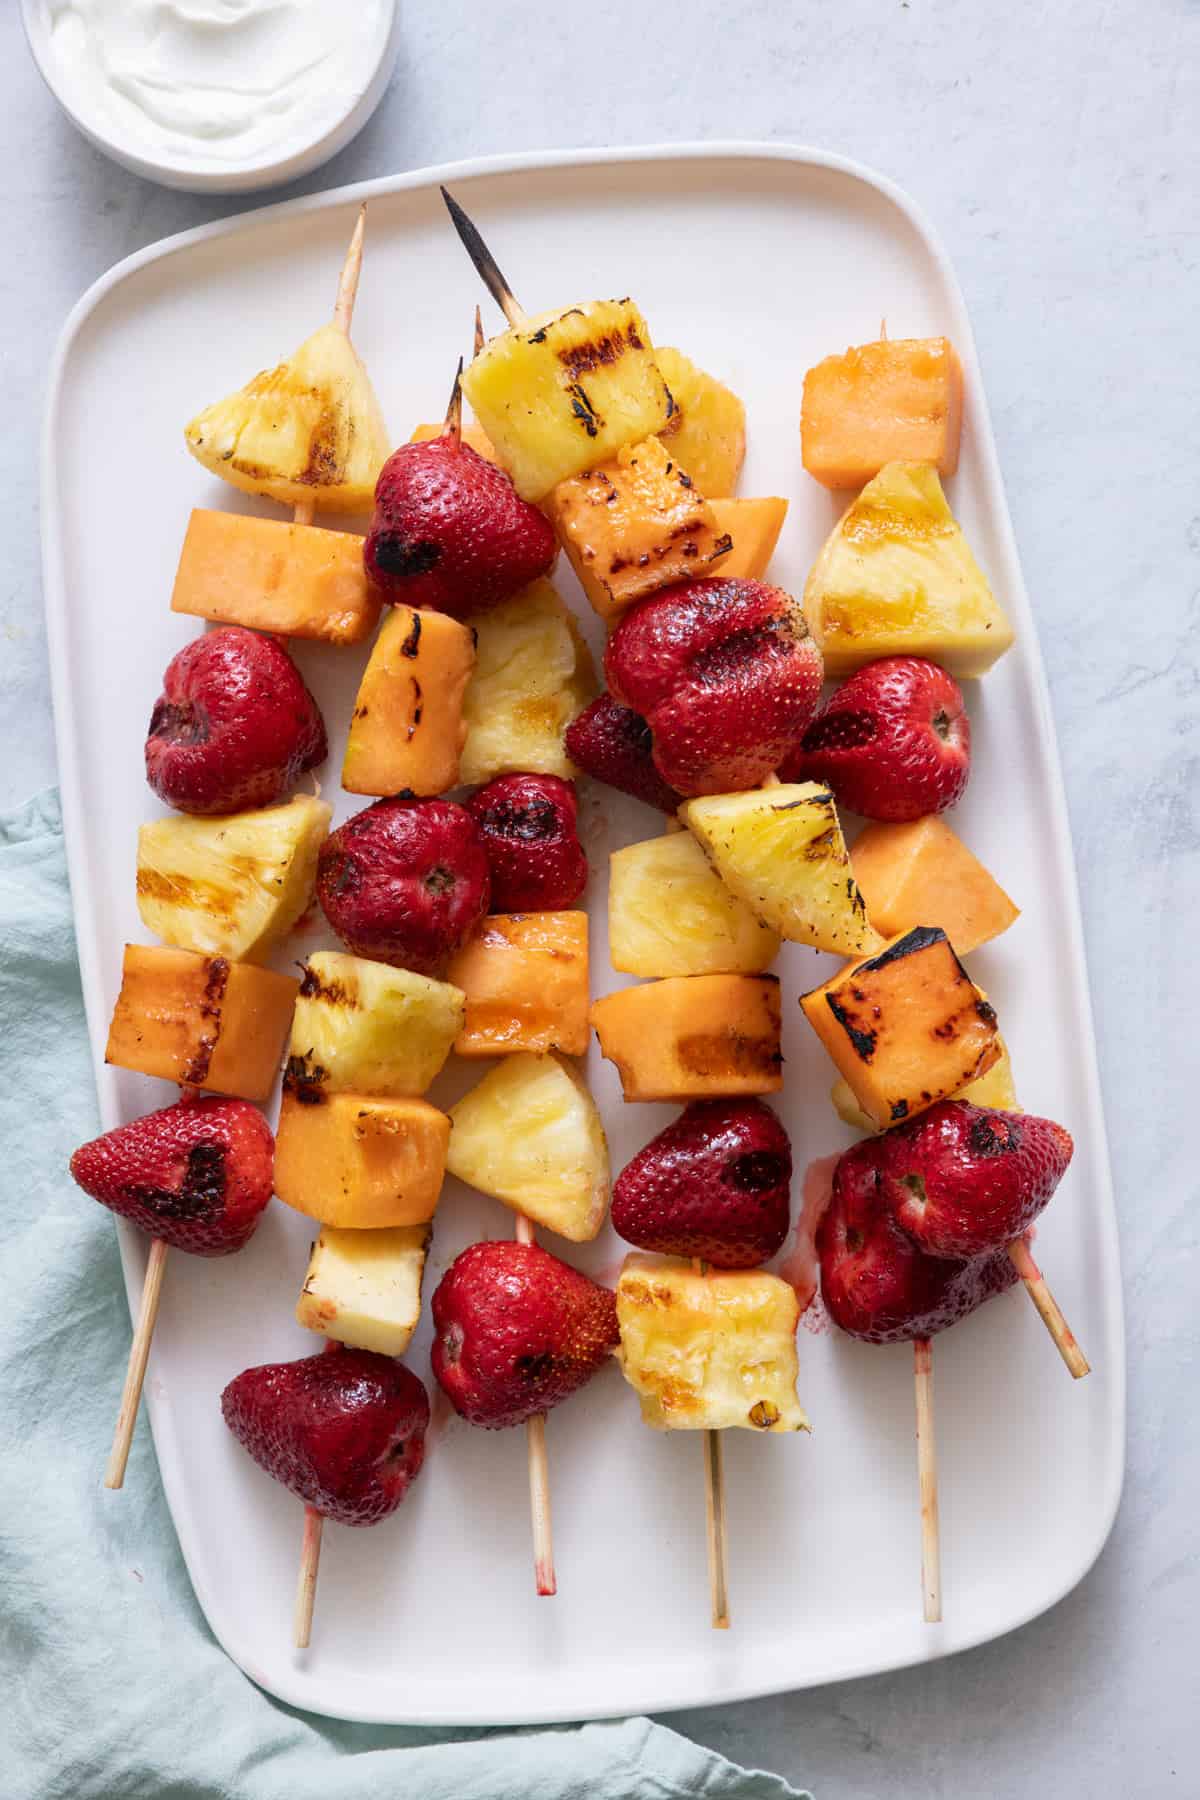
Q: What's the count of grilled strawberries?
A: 13